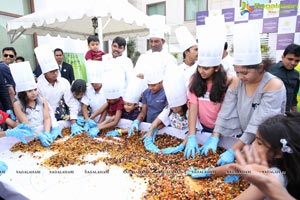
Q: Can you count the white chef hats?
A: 11